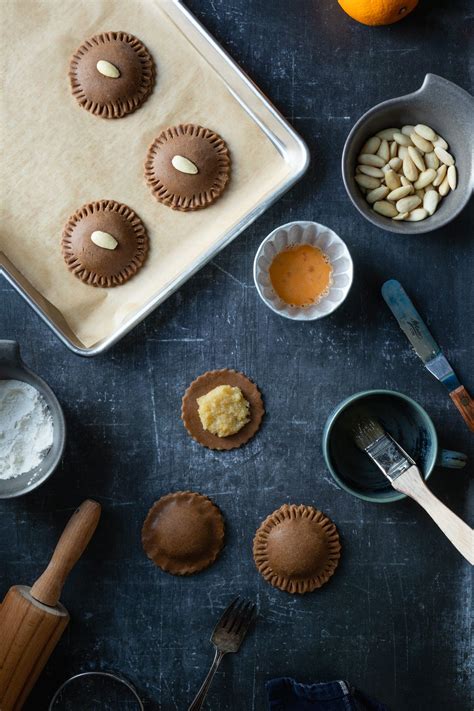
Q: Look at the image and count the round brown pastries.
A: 6